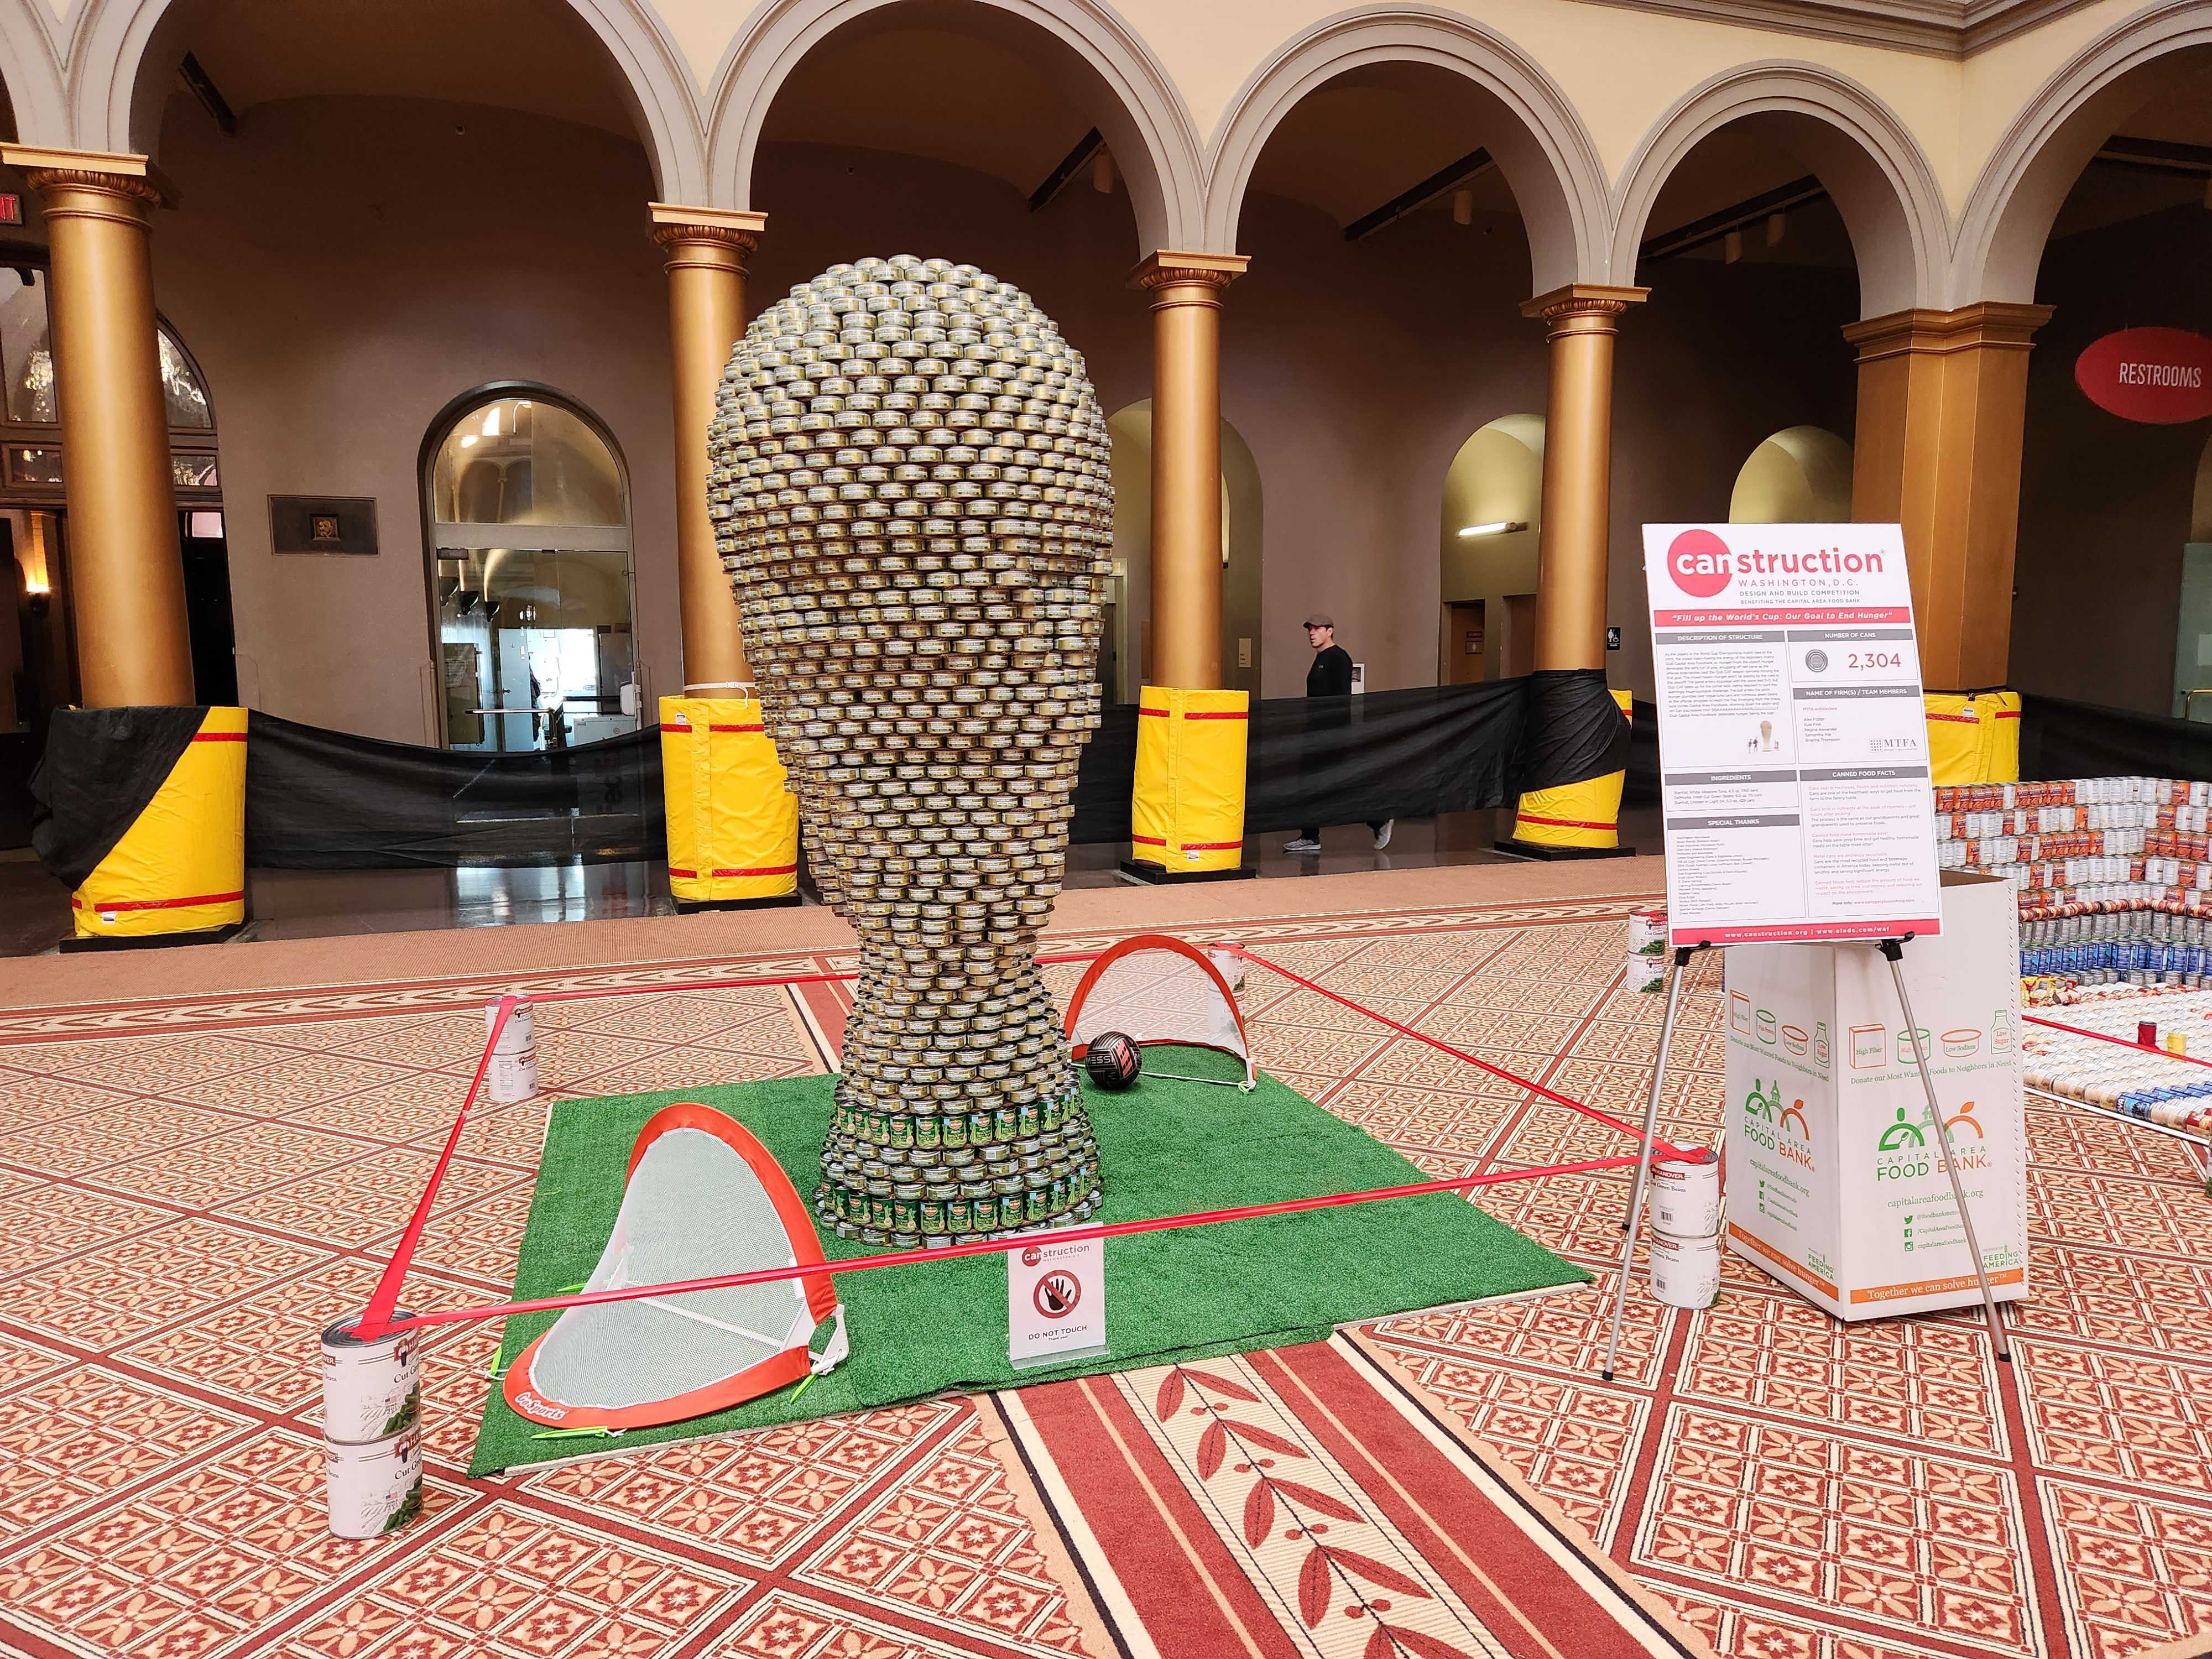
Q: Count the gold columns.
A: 5